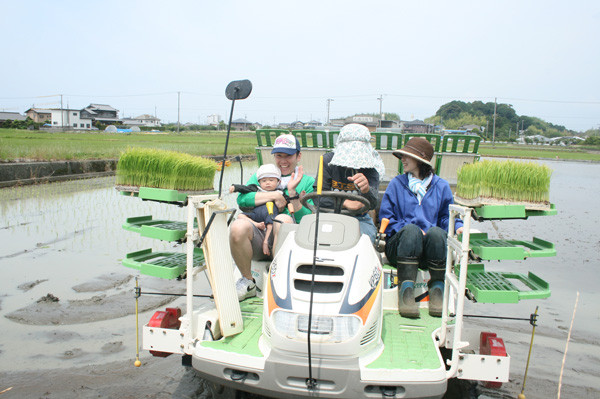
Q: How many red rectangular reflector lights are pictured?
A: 2